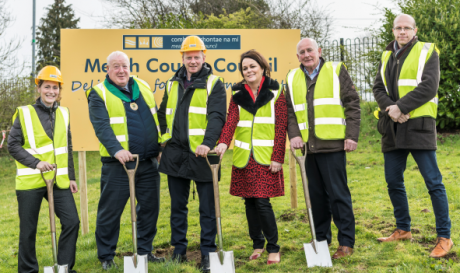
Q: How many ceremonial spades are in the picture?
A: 4